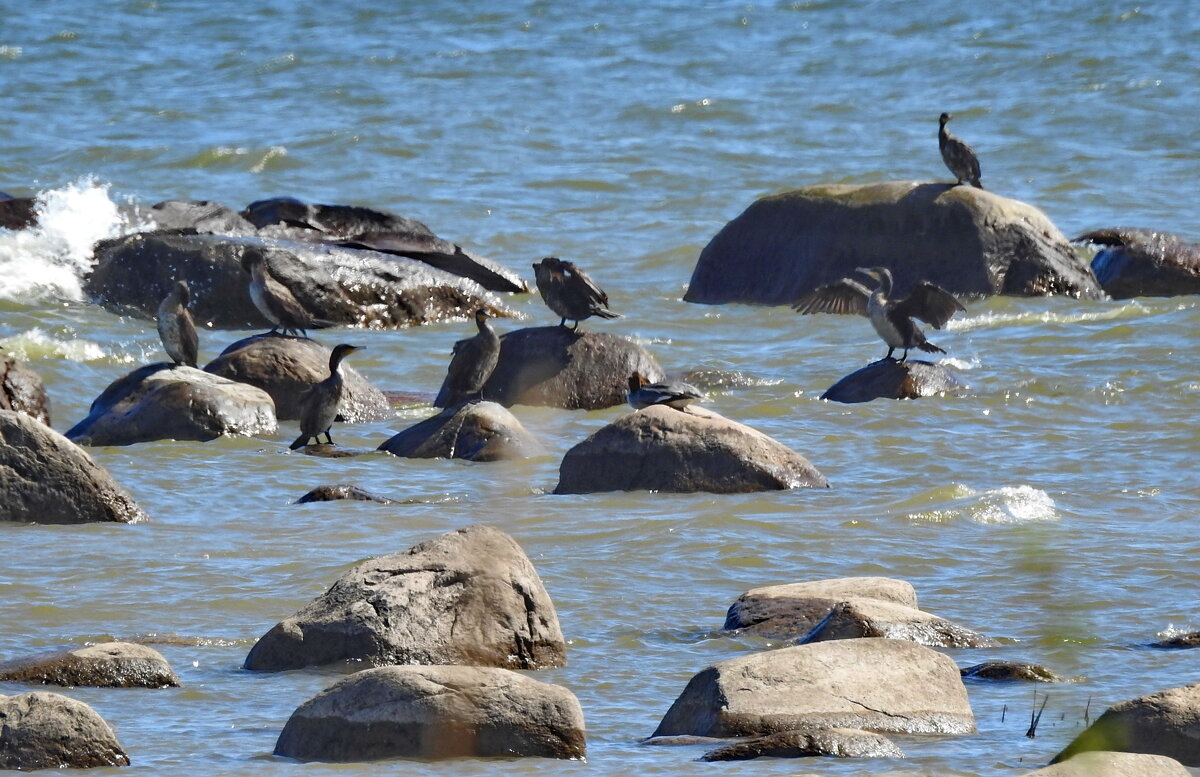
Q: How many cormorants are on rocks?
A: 7